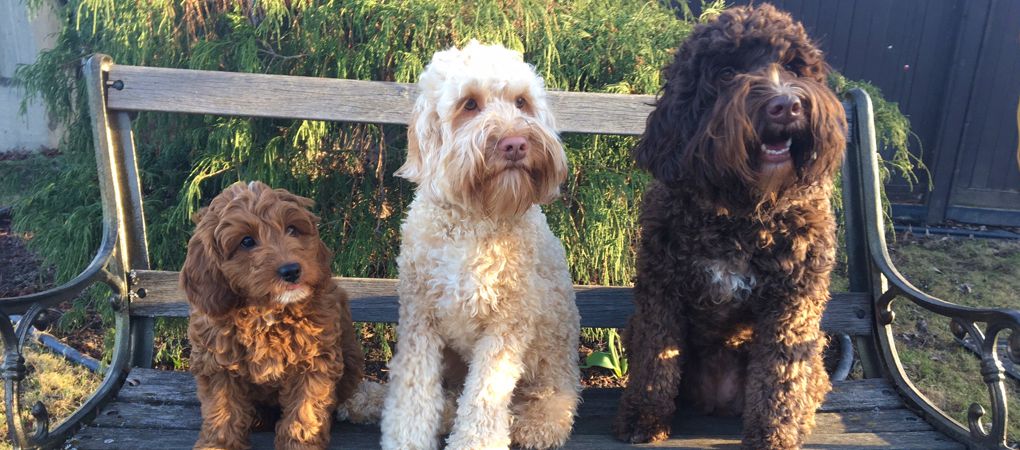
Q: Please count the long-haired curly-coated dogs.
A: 3